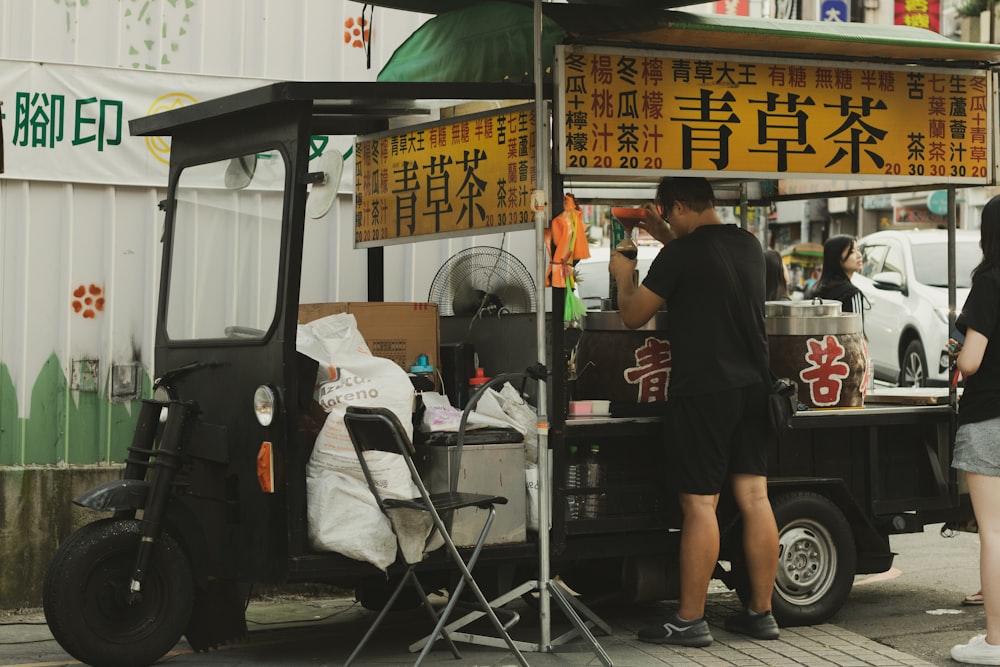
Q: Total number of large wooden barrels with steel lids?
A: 2